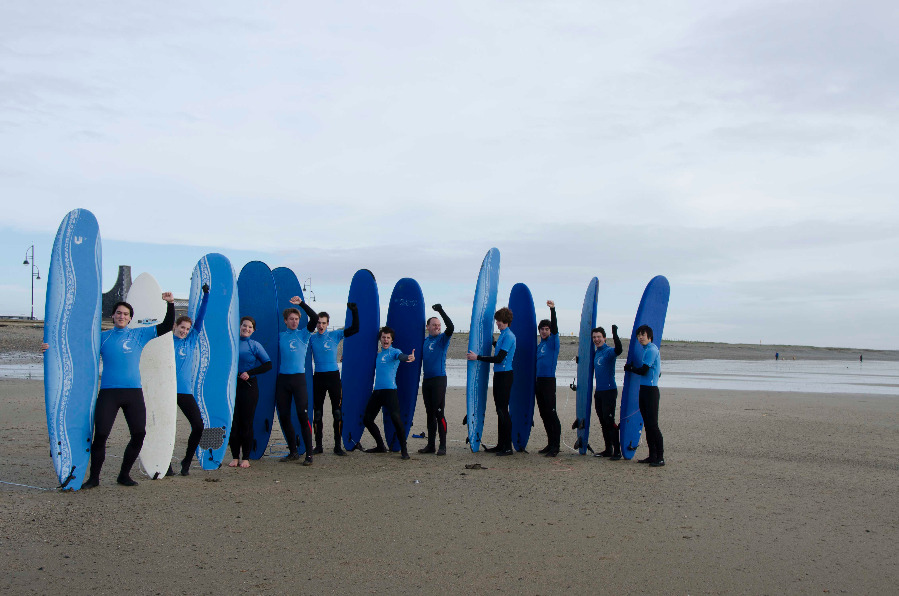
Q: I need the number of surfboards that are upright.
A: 11